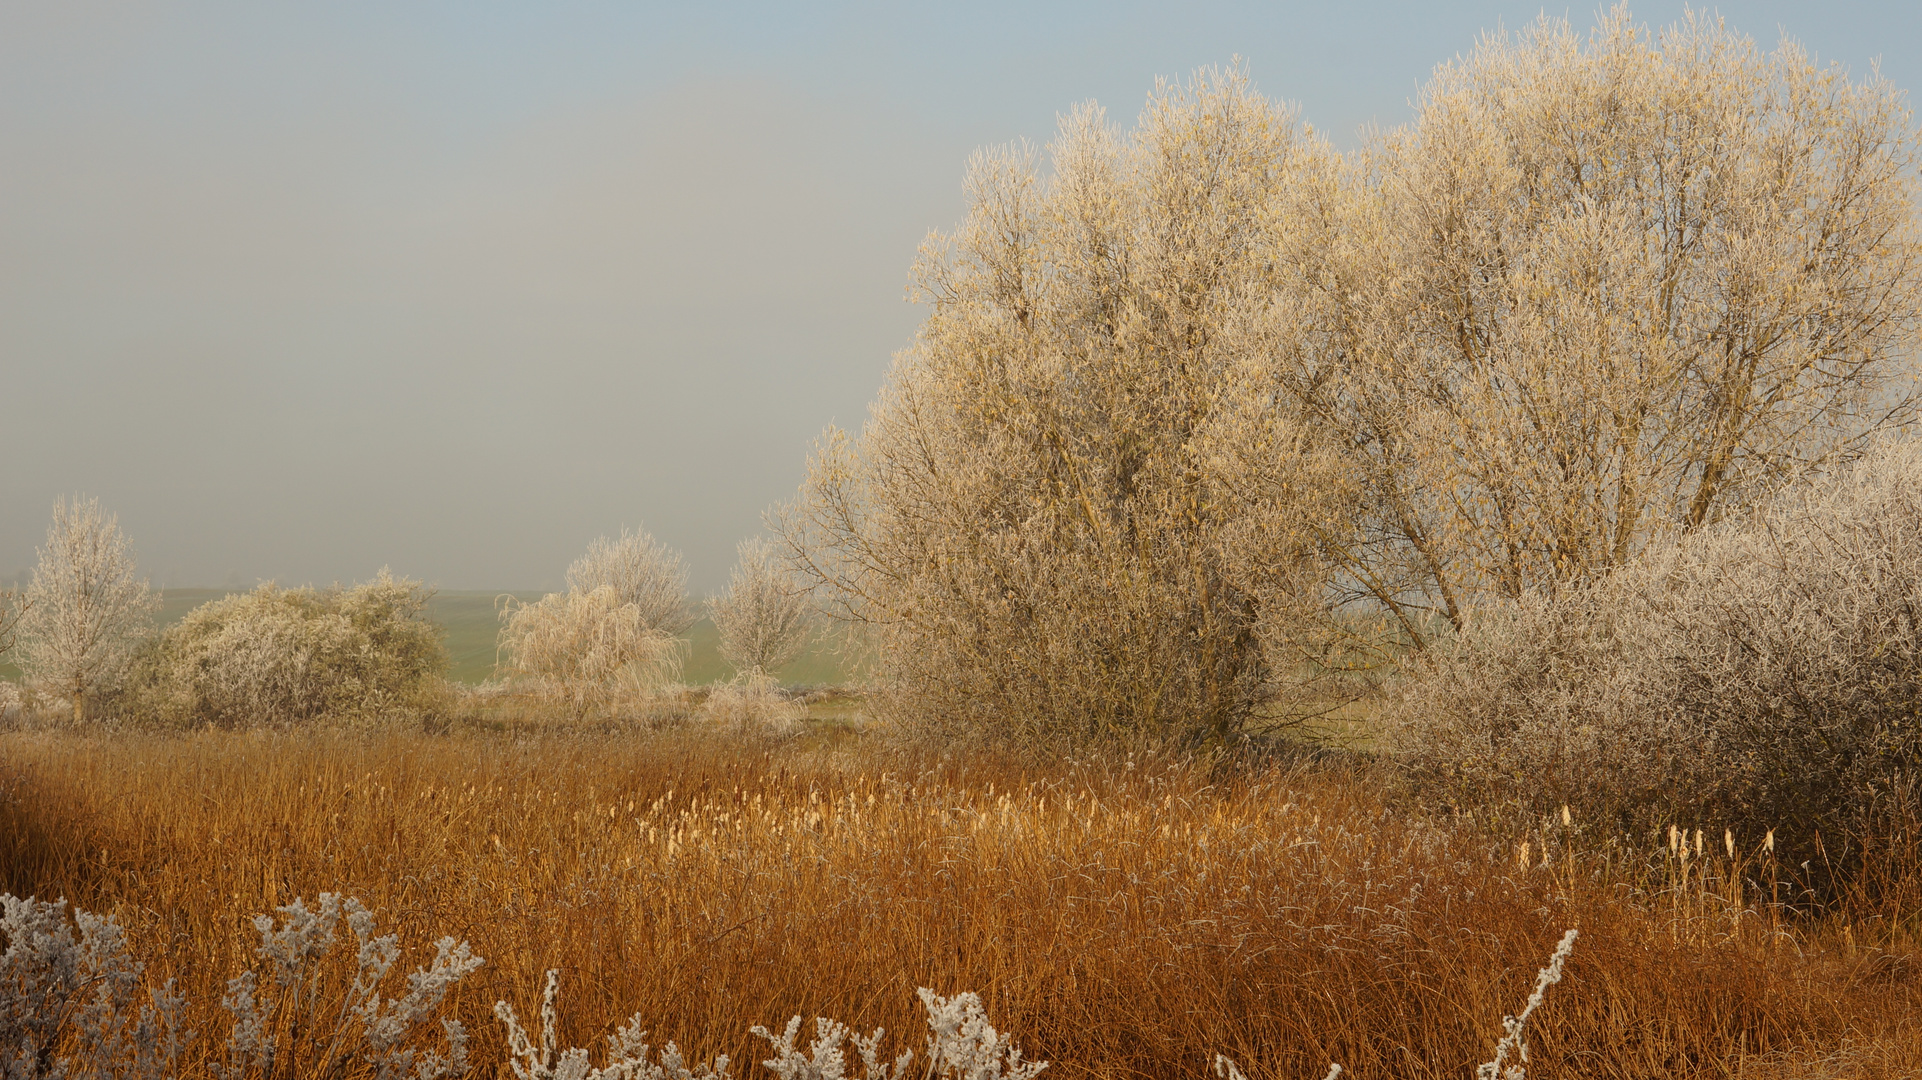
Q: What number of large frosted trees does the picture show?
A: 2